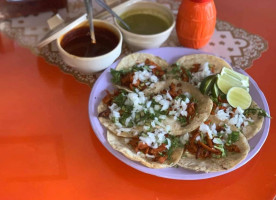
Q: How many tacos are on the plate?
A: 7